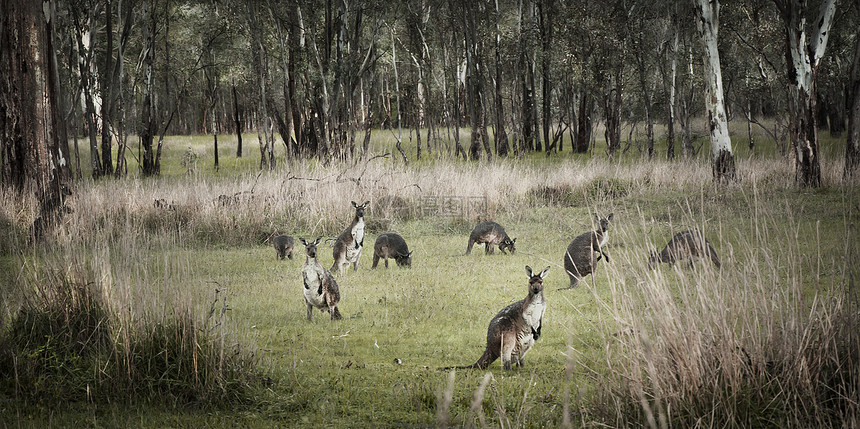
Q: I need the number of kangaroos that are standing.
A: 4